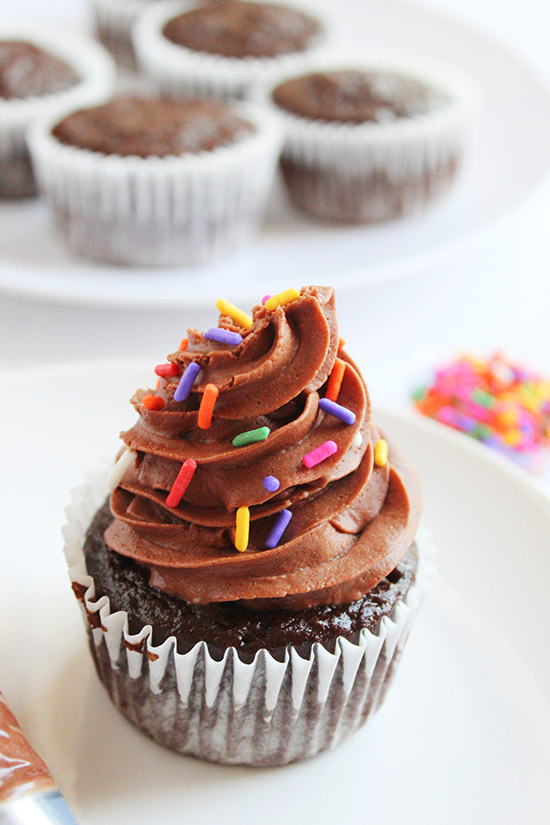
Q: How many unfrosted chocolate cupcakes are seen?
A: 5